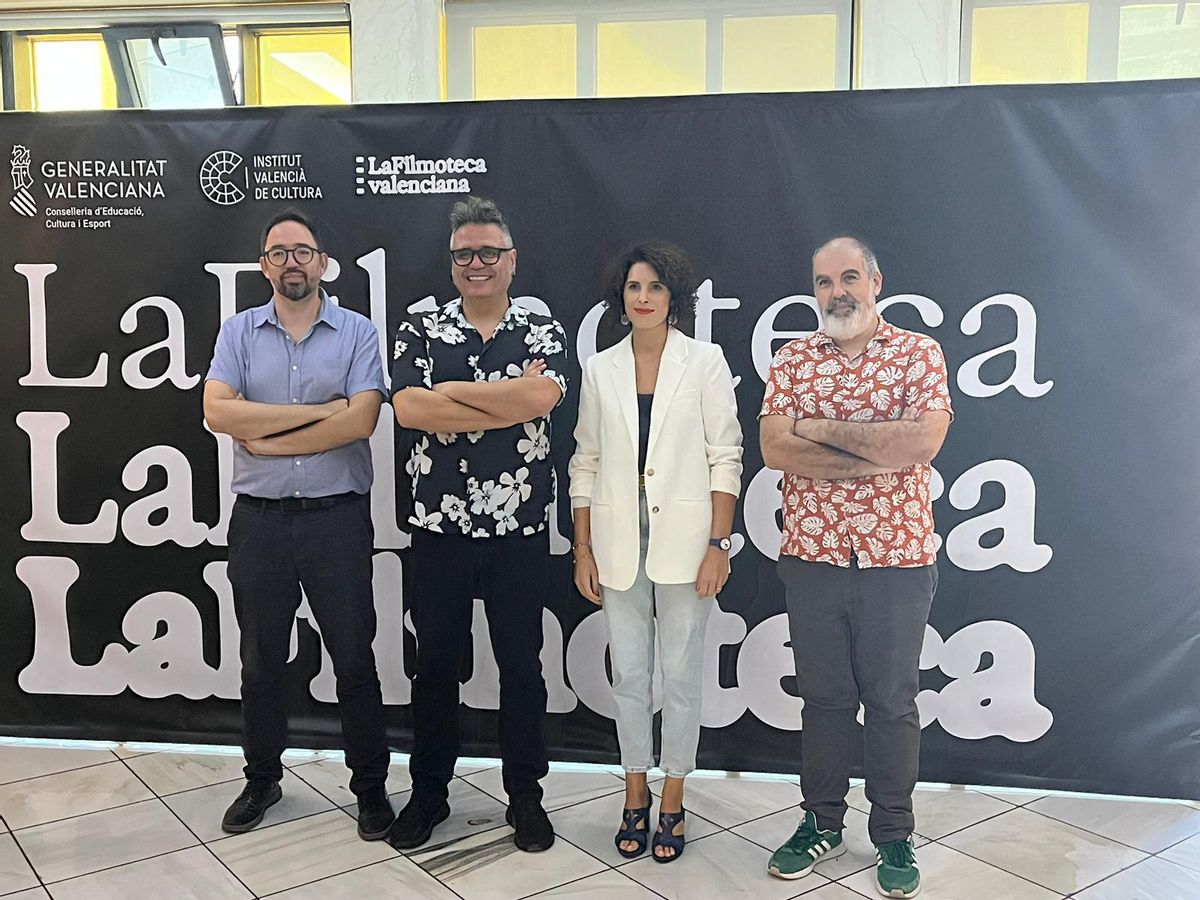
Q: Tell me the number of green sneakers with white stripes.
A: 2